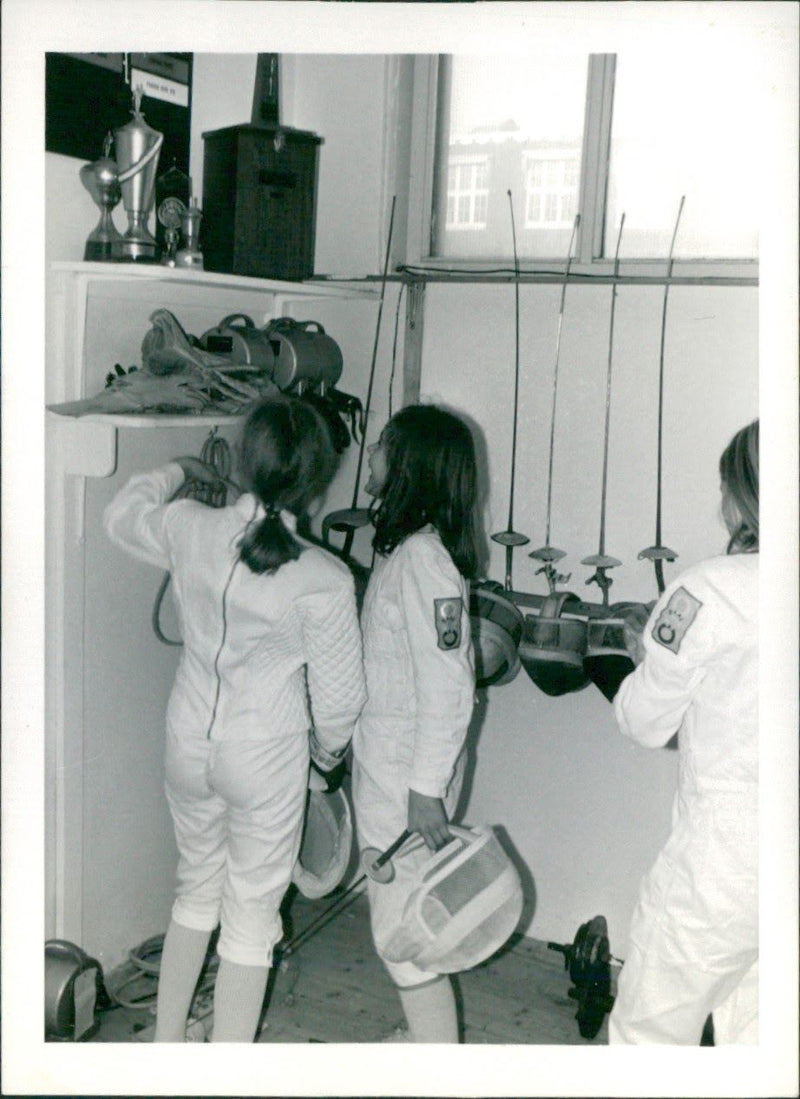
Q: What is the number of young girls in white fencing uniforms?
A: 3